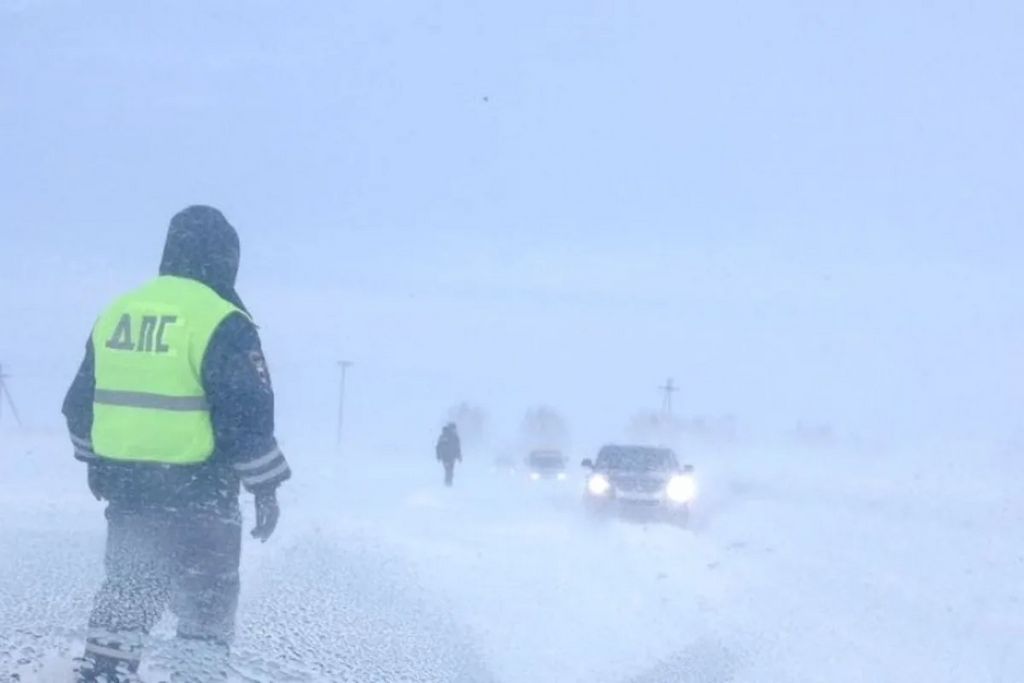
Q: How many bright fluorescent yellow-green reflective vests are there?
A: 1